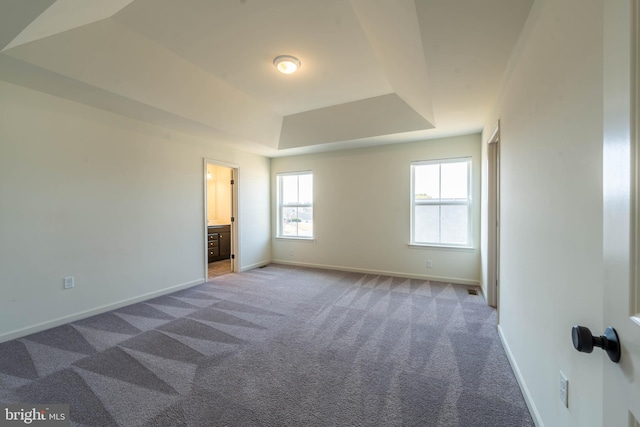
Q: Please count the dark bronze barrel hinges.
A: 3